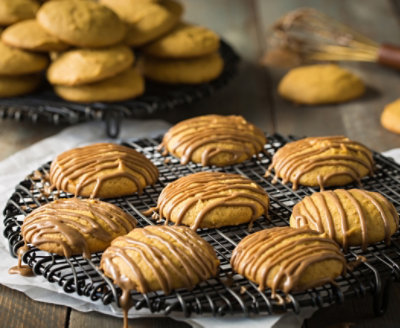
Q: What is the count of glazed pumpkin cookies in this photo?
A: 8